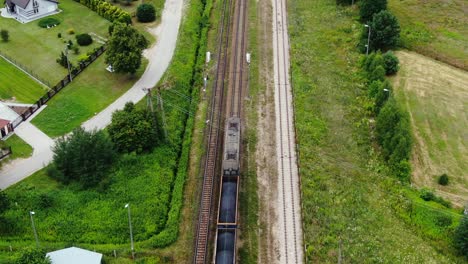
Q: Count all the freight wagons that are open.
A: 2